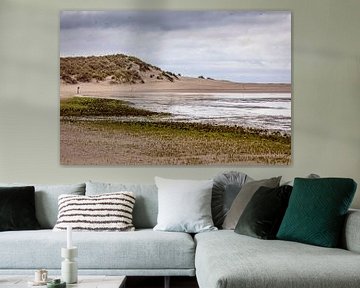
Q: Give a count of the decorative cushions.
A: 7